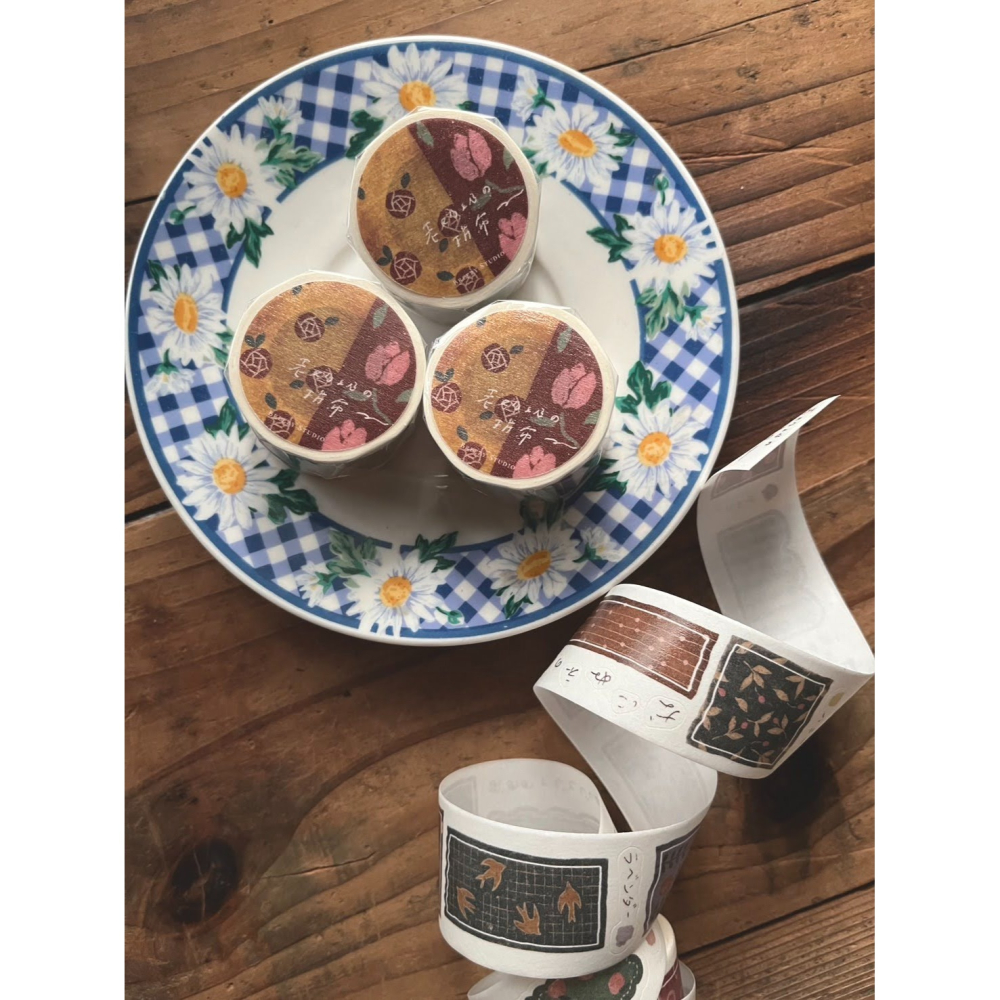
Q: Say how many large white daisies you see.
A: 9